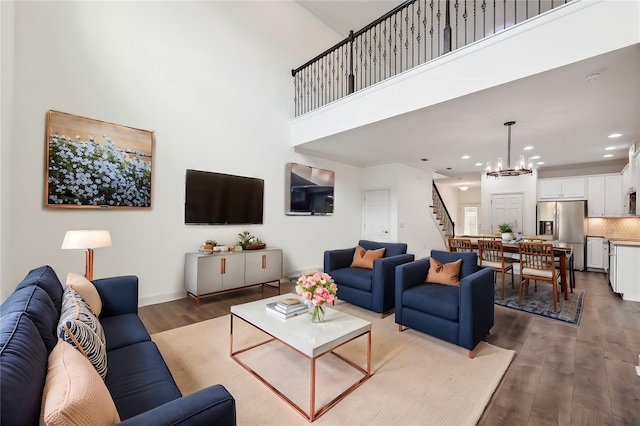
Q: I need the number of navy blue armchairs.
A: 2